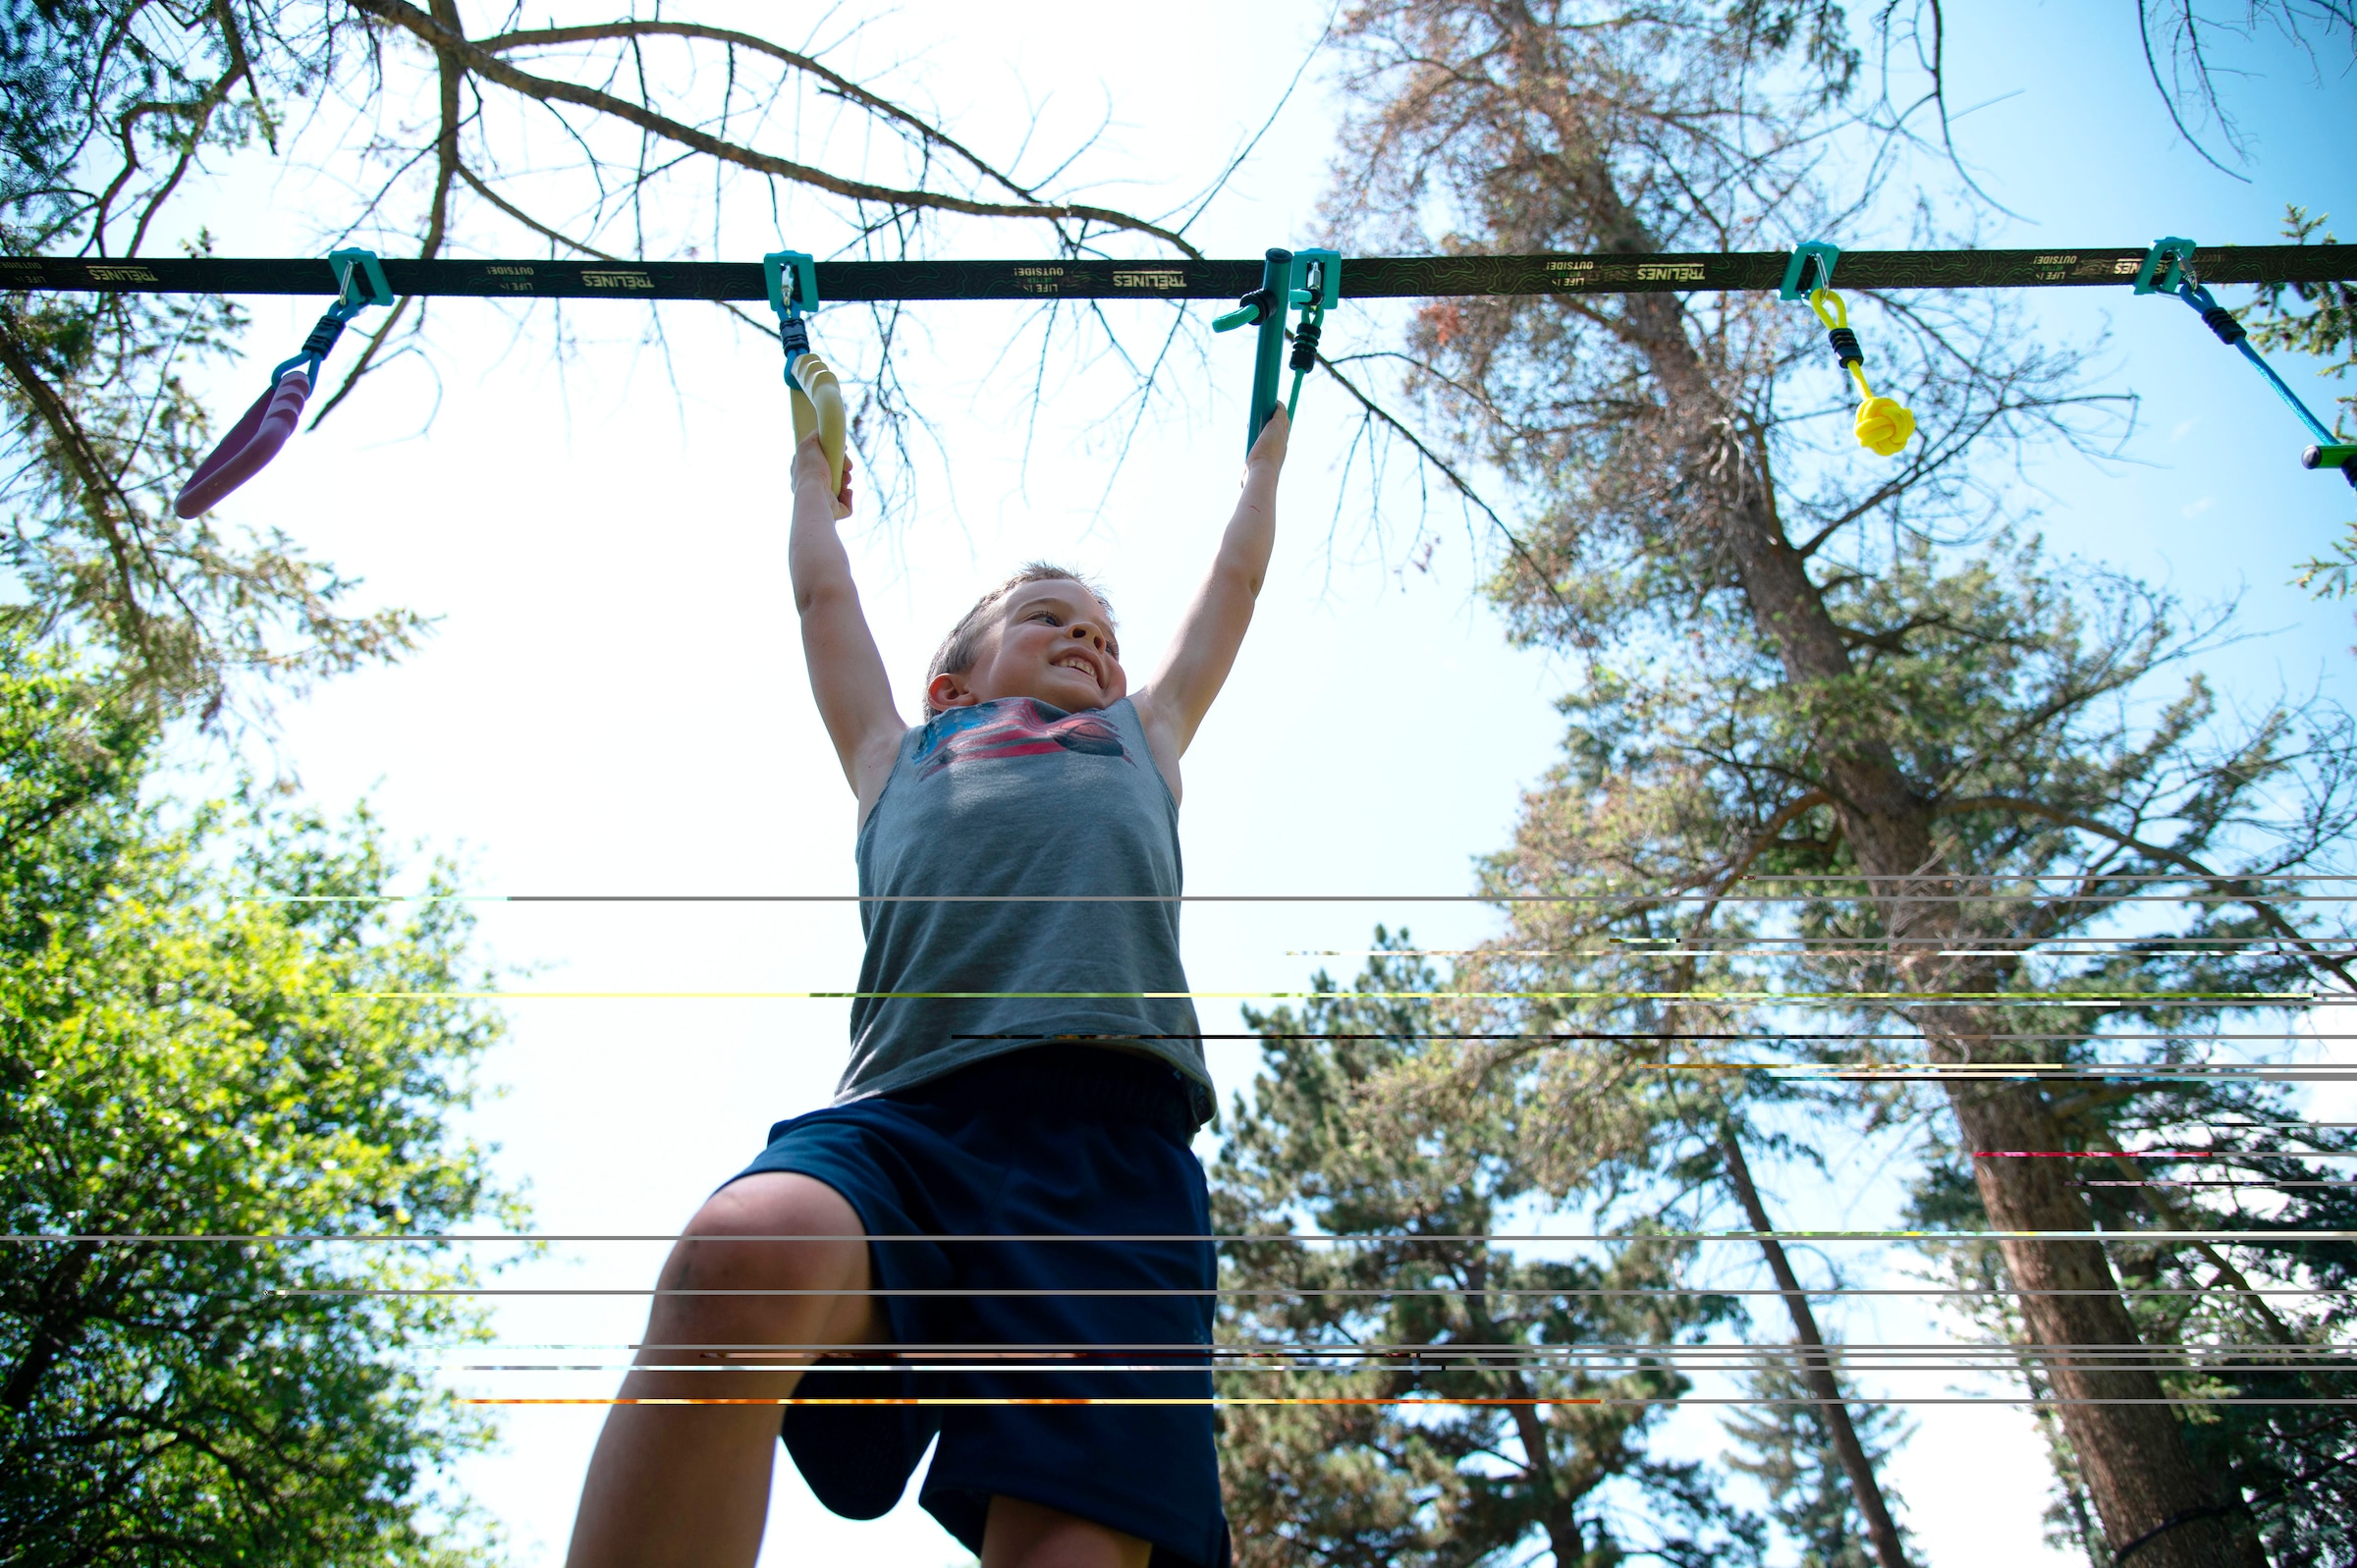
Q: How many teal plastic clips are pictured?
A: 5